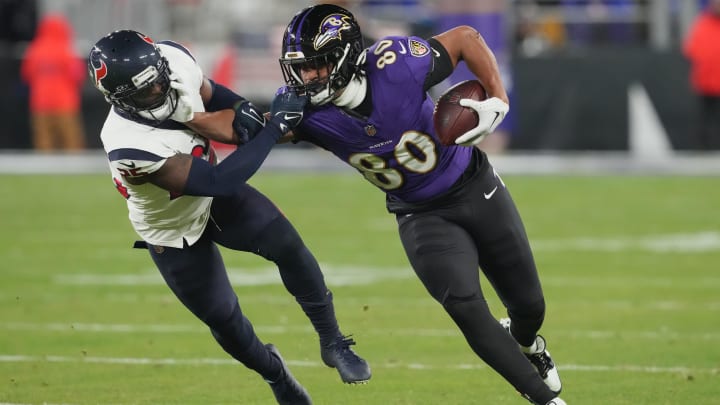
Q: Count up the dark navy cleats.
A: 2